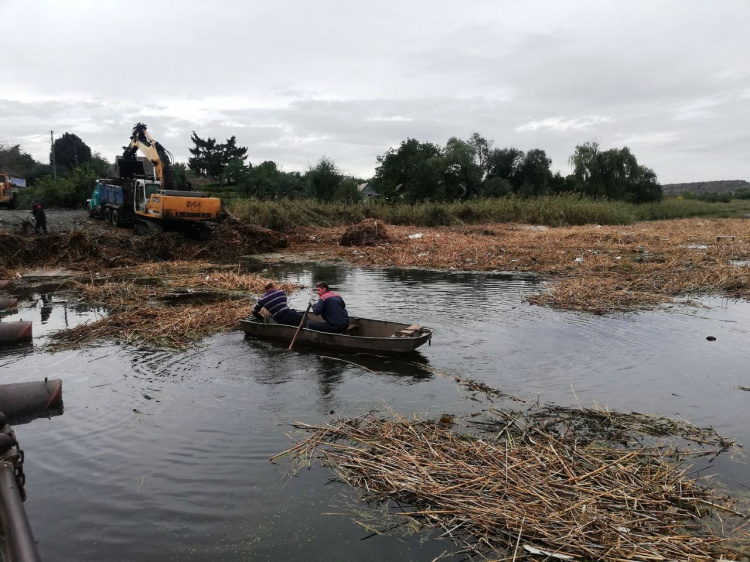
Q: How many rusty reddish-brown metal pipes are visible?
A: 4